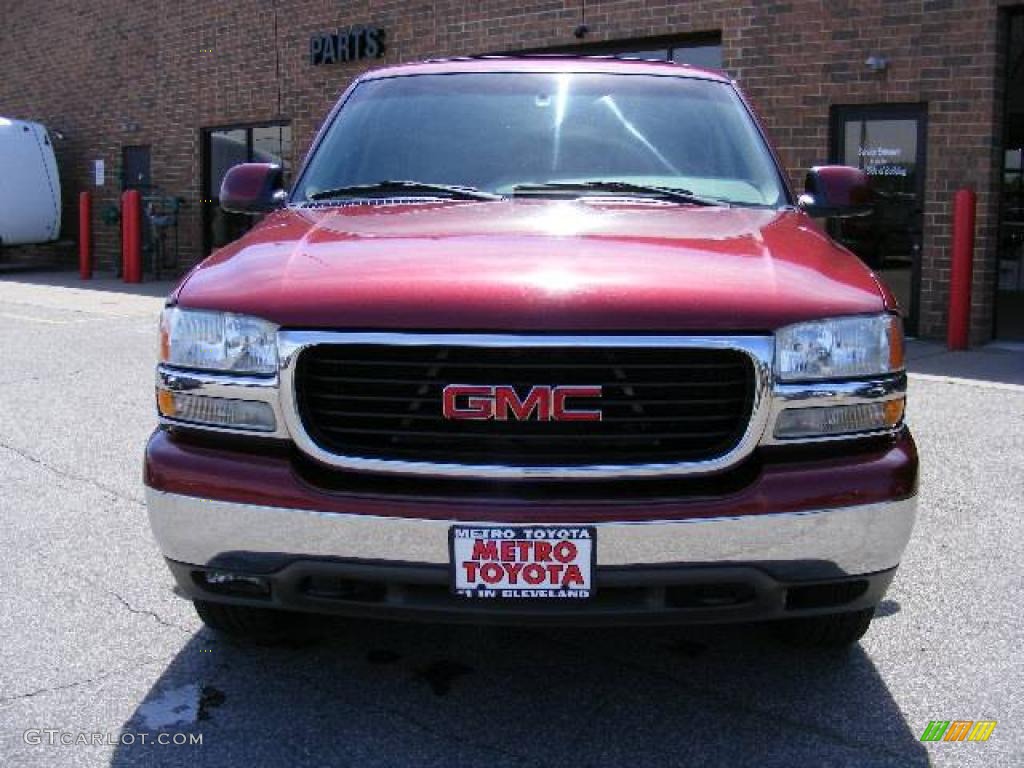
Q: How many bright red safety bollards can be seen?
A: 3